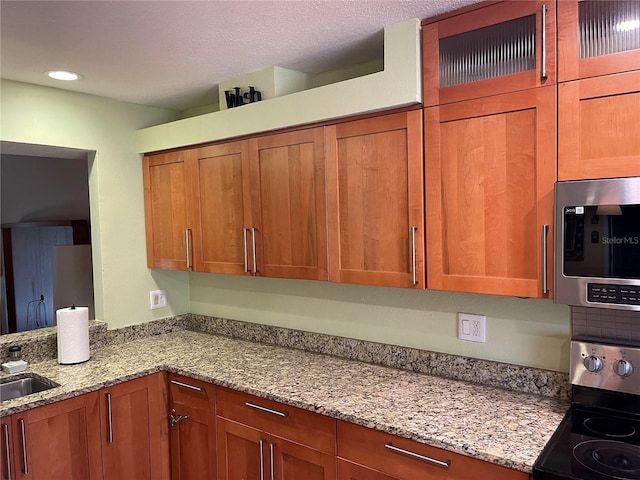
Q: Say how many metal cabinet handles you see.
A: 14